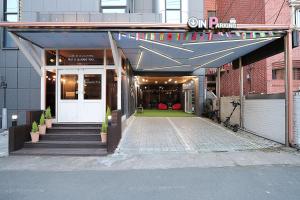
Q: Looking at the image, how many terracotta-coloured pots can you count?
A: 4